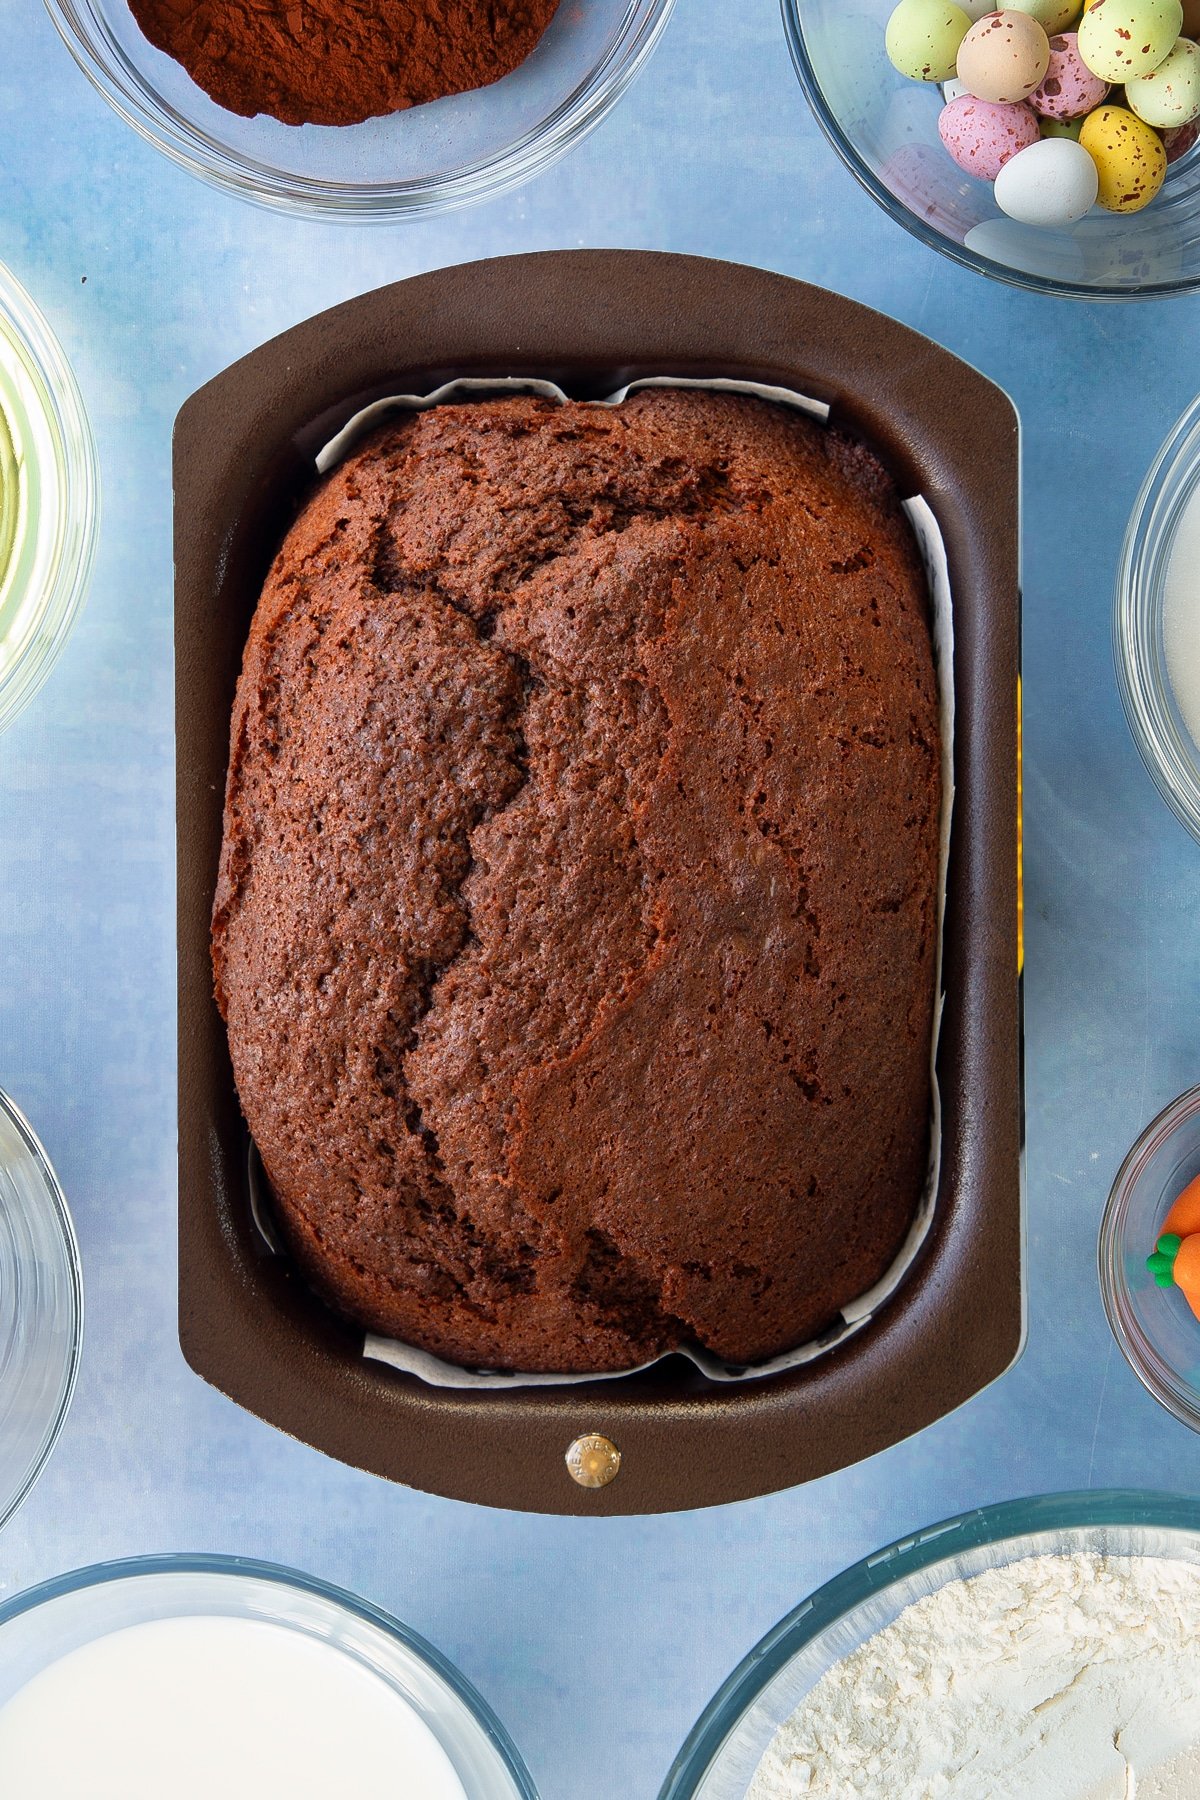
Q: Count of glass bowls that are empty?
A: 1